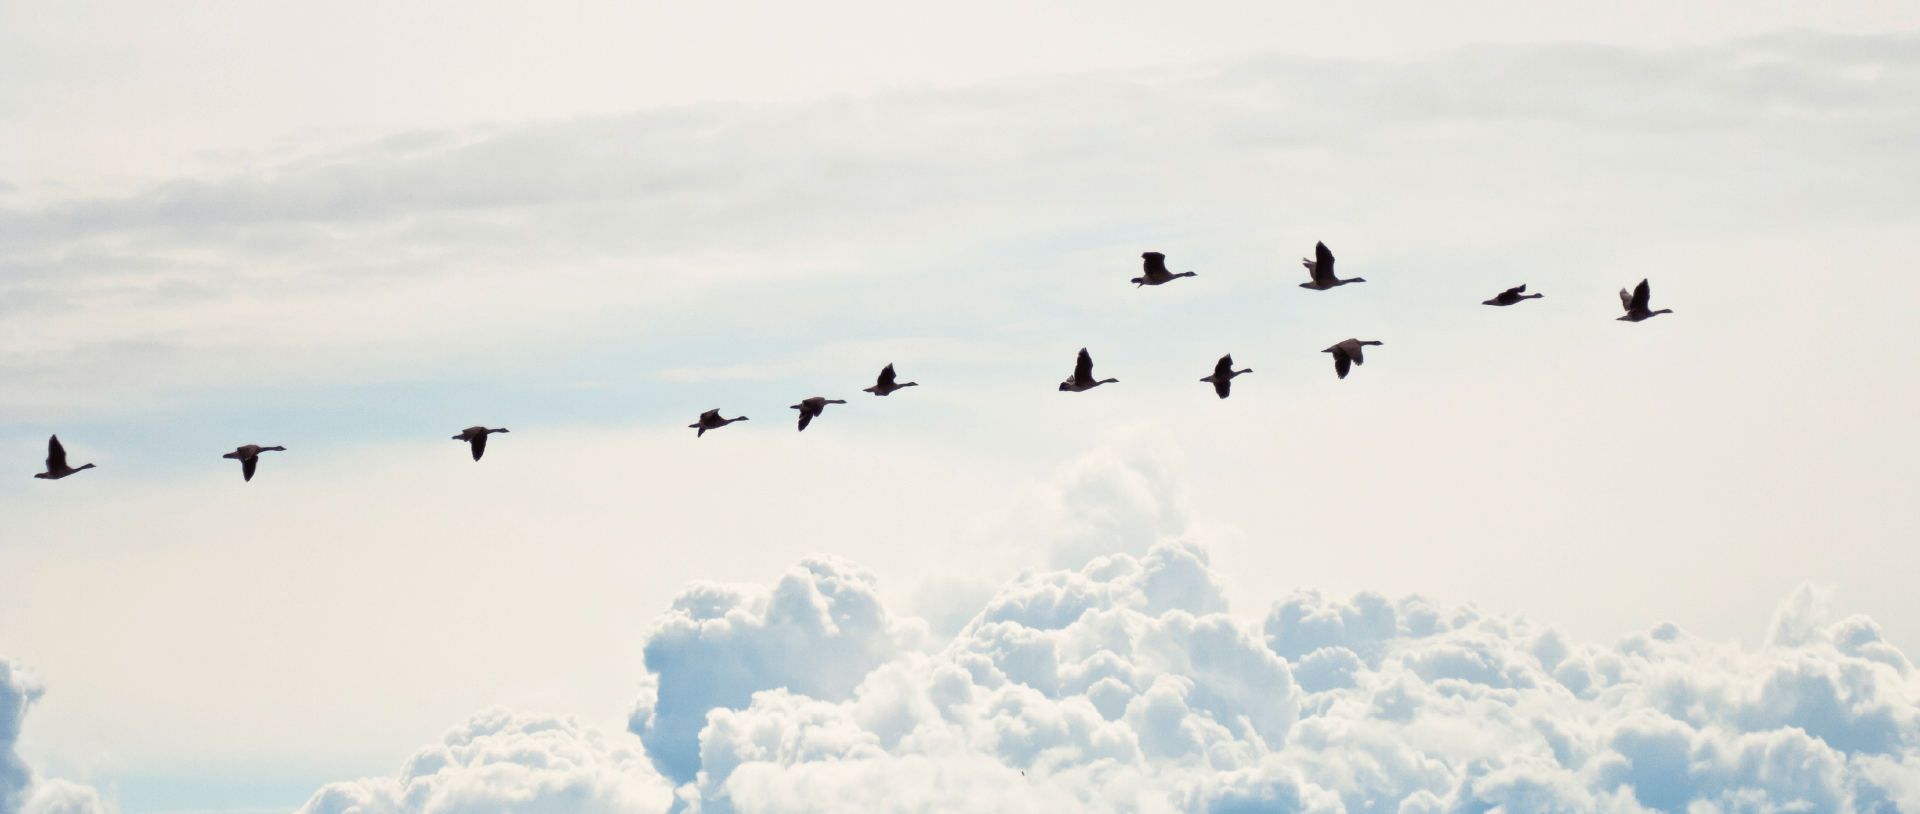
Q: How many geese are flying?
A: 13